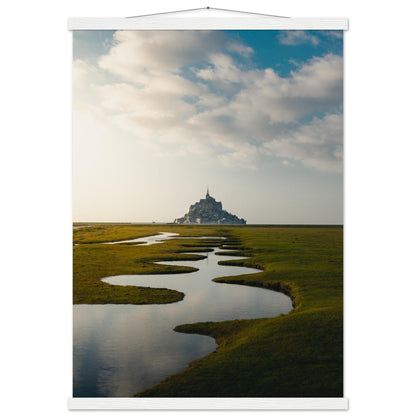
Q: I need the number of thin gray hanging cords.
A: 1